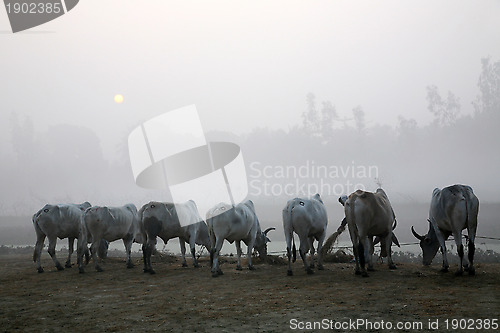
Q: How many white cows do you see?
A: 7